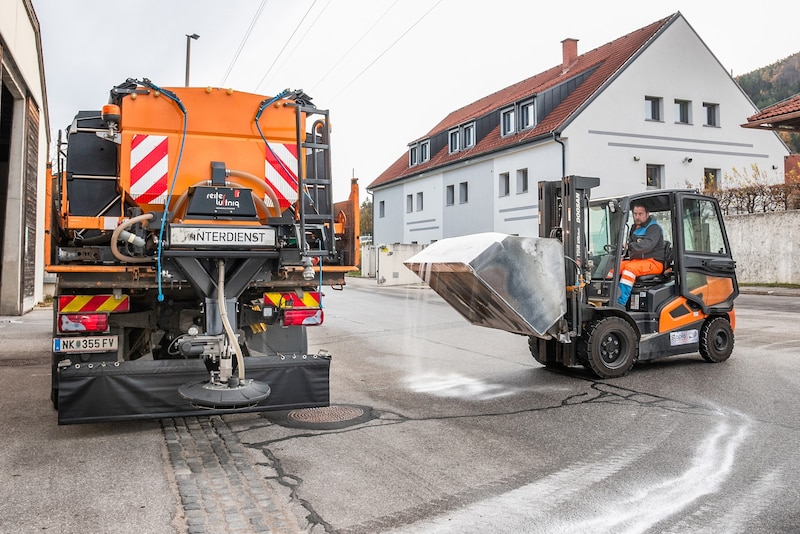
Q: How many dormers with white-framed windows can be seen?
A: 3